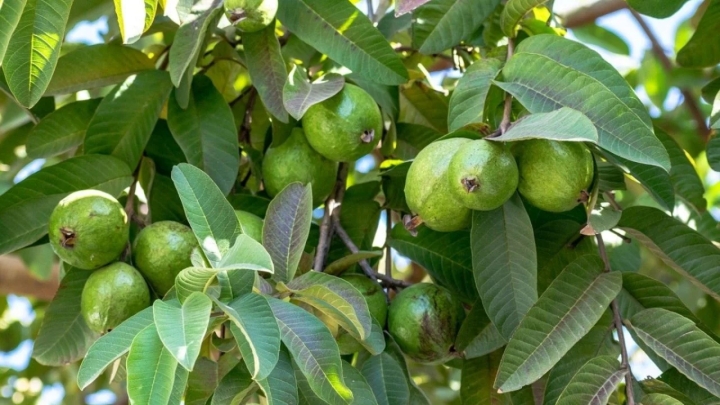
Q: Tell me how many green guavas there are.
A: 12